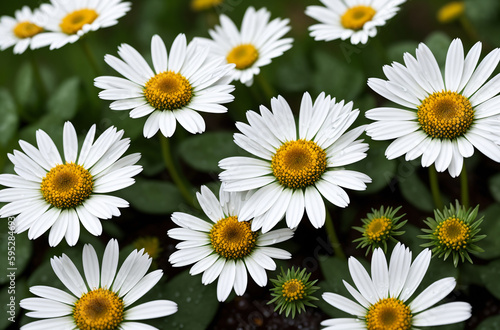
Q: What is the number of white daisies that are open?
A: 11